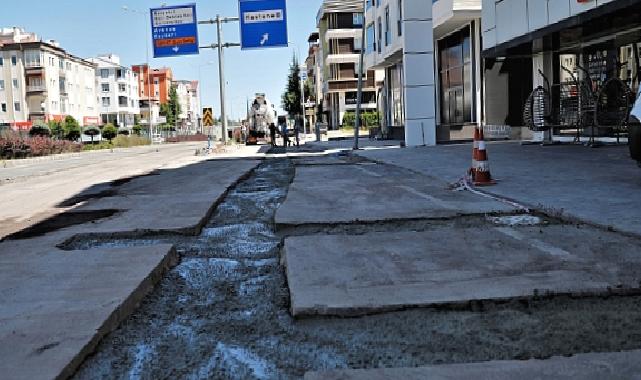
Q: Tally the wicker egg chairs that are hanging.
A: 2